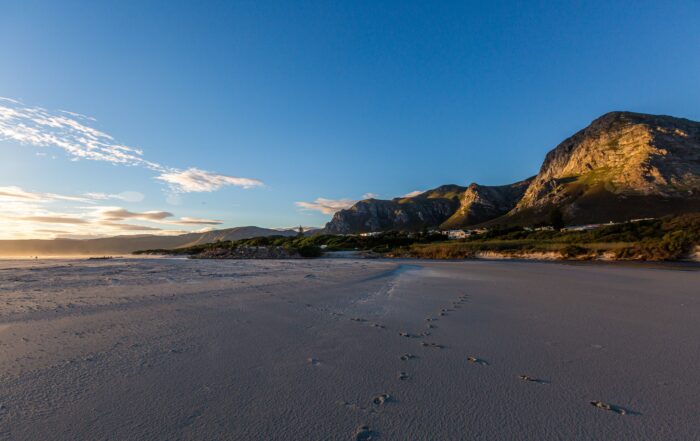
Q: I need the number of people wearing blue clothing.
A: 0